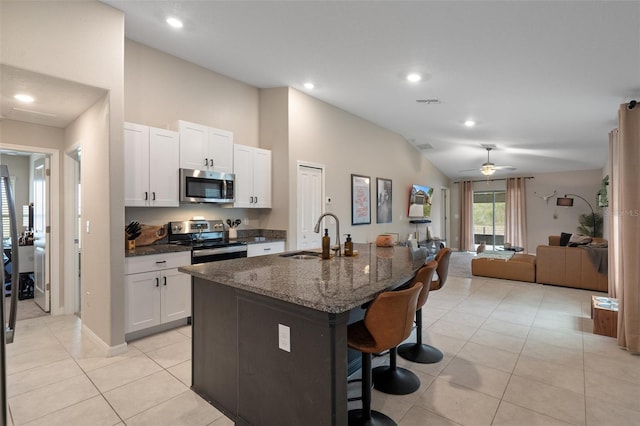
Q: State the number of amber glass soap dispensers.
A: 2